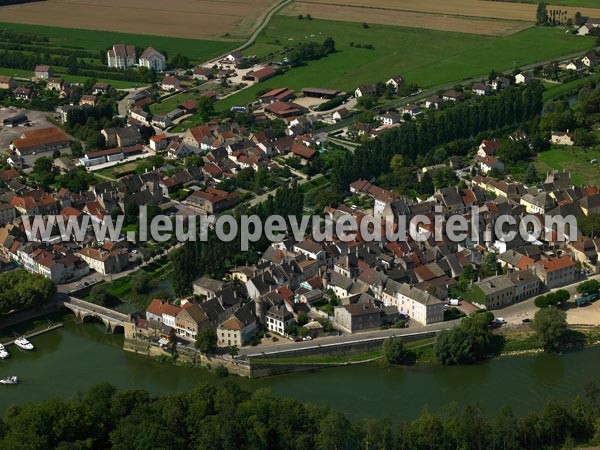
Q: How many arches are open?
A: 3